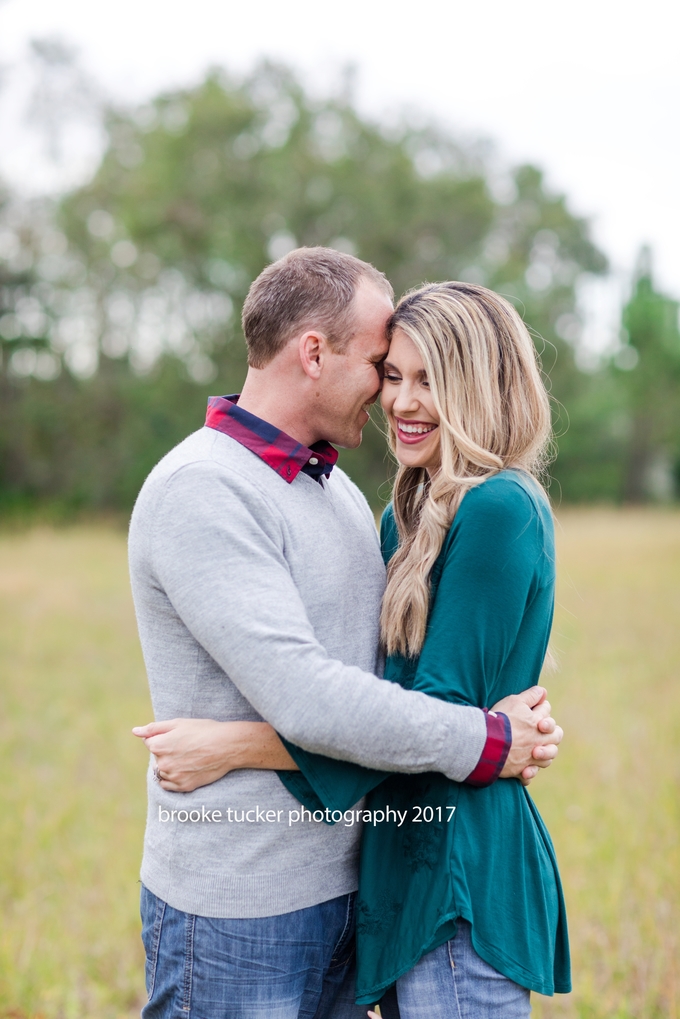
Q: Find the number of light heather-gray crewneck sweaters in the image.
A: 1